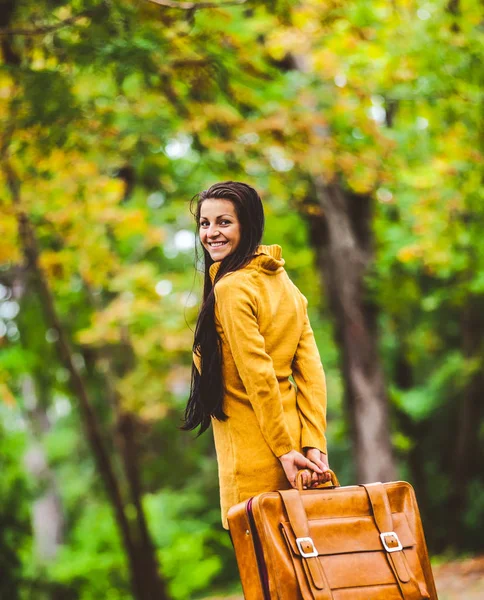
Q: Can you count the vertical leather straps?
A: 2